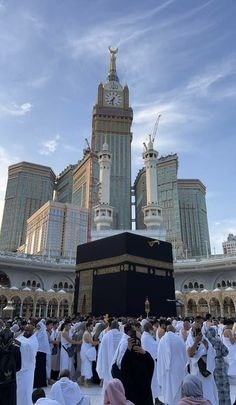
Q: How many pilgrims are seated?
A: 4